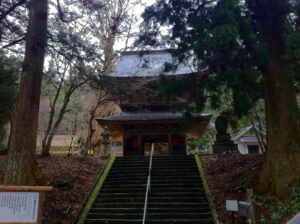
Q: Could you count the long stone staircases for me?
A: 1